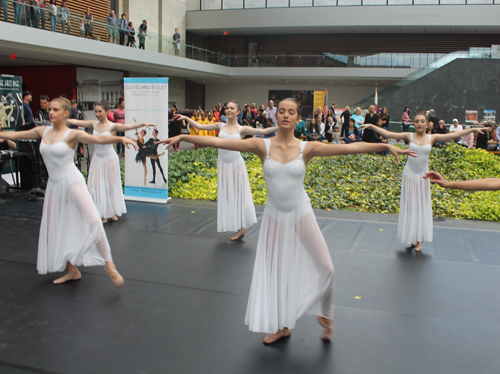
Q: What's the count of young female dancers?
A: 5